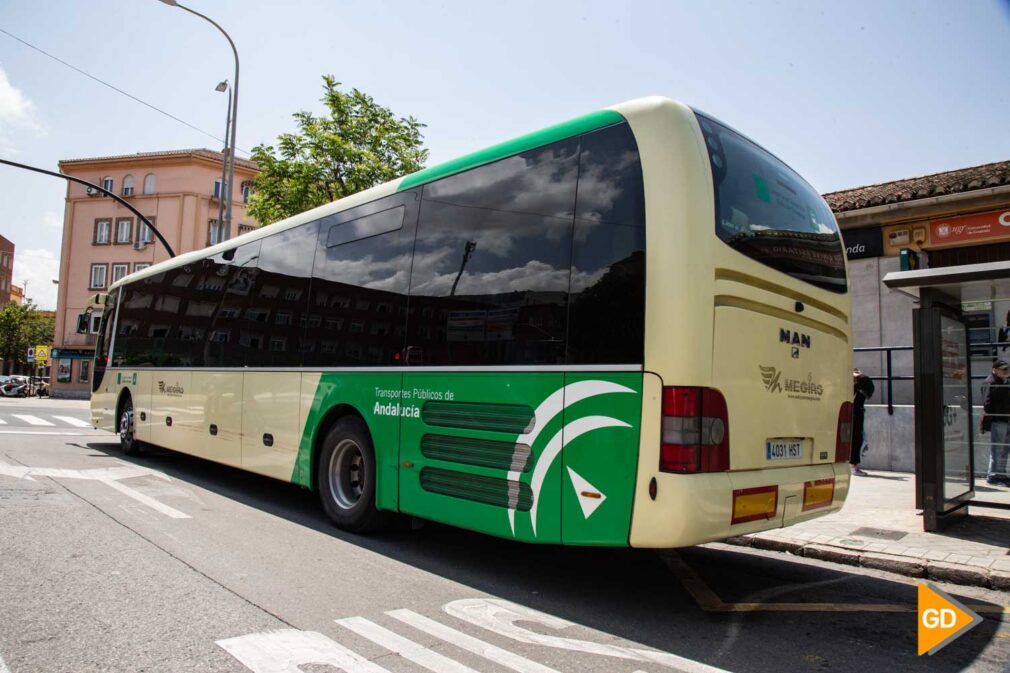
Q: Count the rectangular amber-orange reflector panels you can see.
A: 2